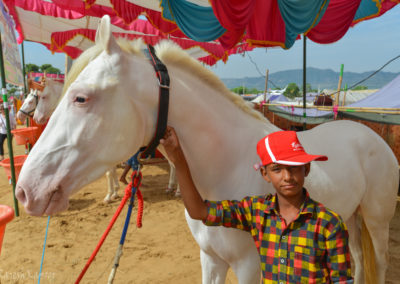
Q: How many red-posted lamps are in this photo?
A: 0